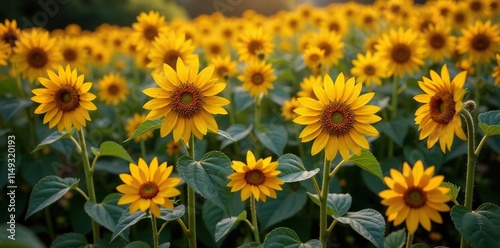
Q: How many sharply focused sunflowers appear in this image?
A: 7